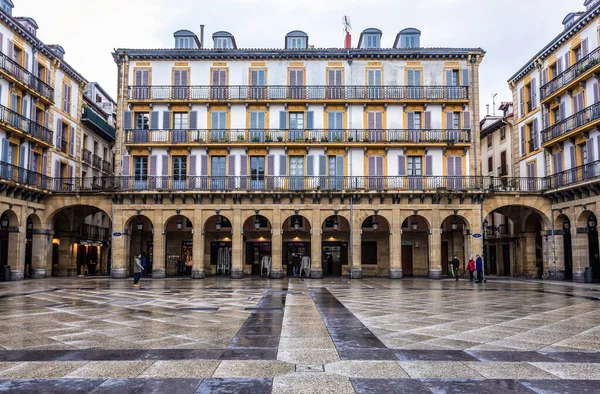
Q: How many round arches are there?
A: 15